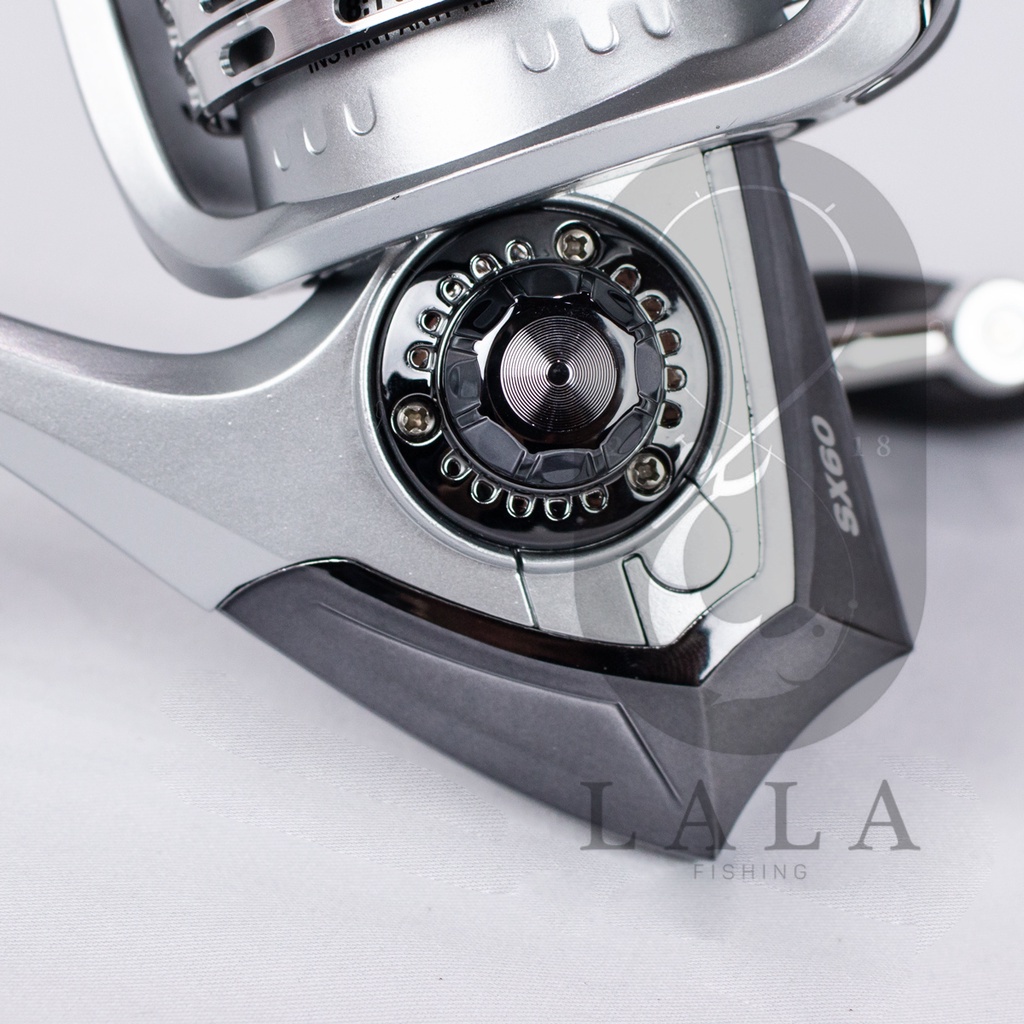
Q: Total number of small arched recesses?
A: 15